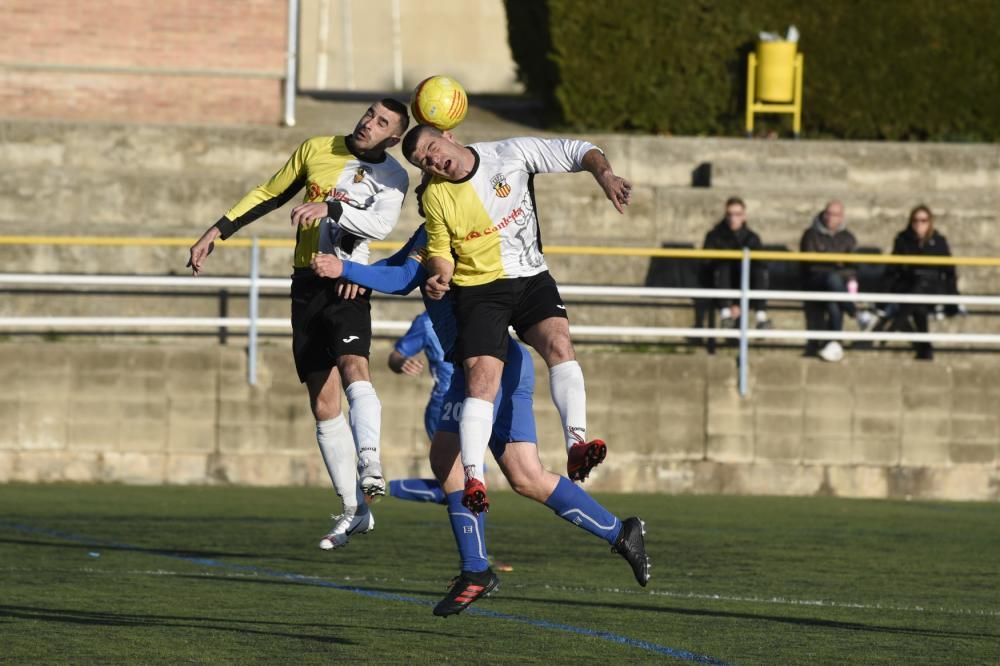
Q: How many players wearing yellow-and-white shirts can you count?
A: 2